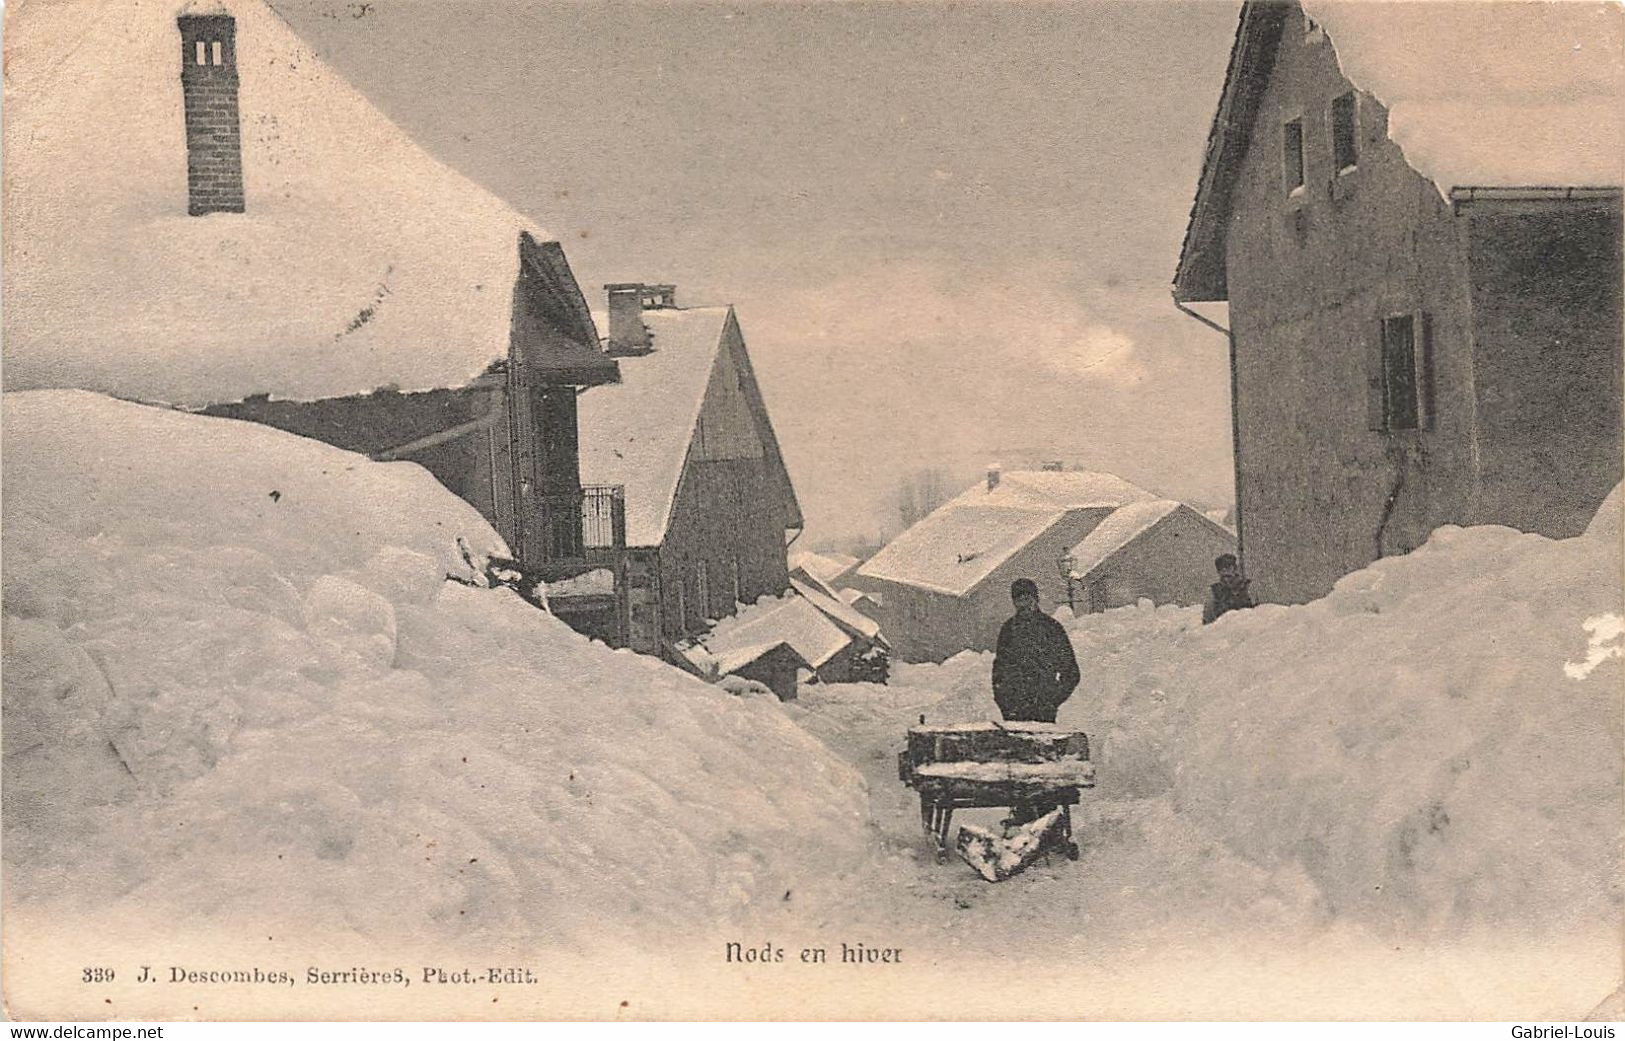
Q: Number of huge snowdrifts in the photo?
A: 2